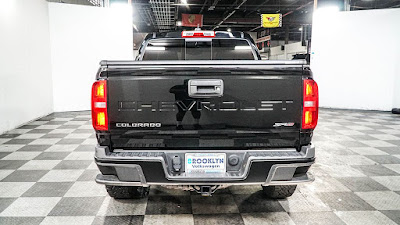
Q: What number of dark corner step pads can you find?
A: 2